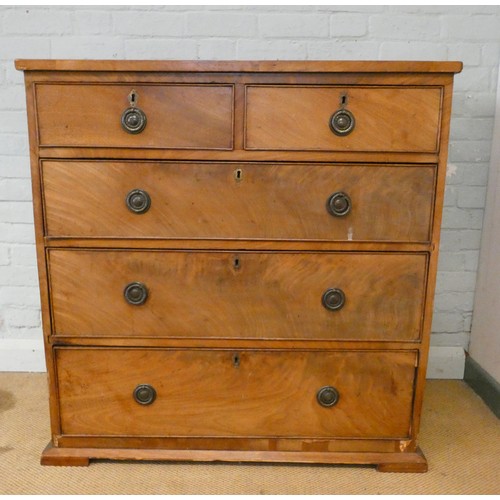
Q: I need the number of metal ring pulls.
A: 8